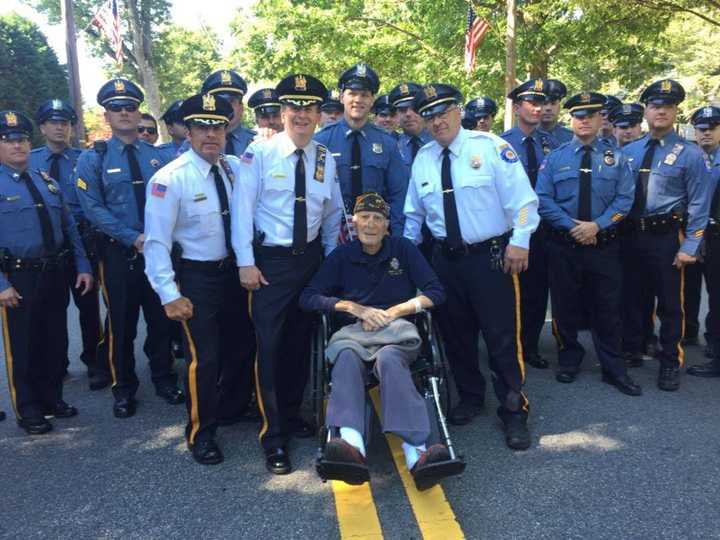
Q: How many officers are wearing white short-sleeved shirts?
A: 0